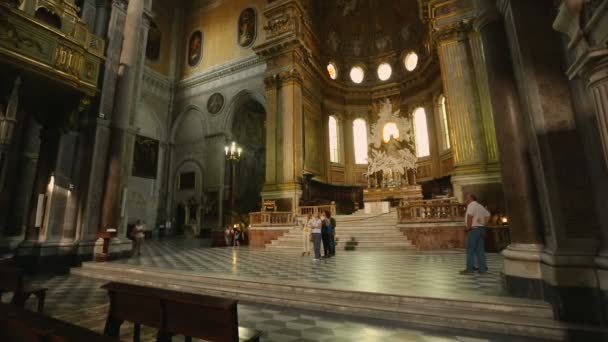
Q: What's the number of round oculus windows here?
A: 4